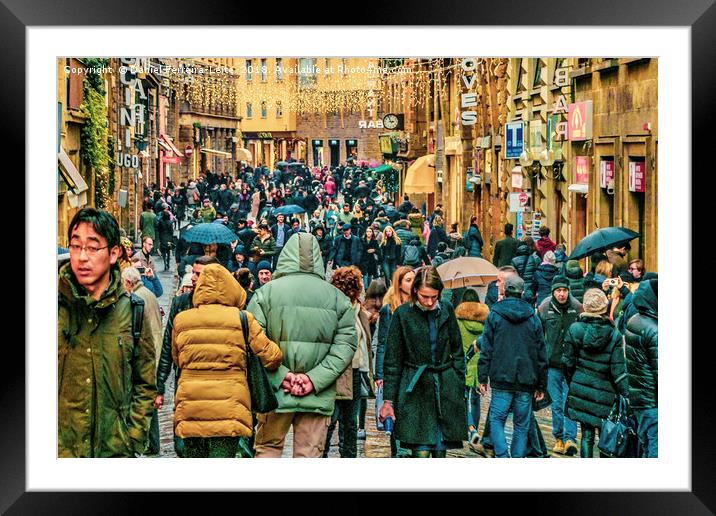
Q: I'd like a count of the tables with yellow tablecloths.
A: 0